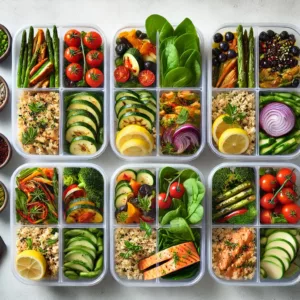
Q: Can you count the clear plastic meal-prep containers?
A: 6